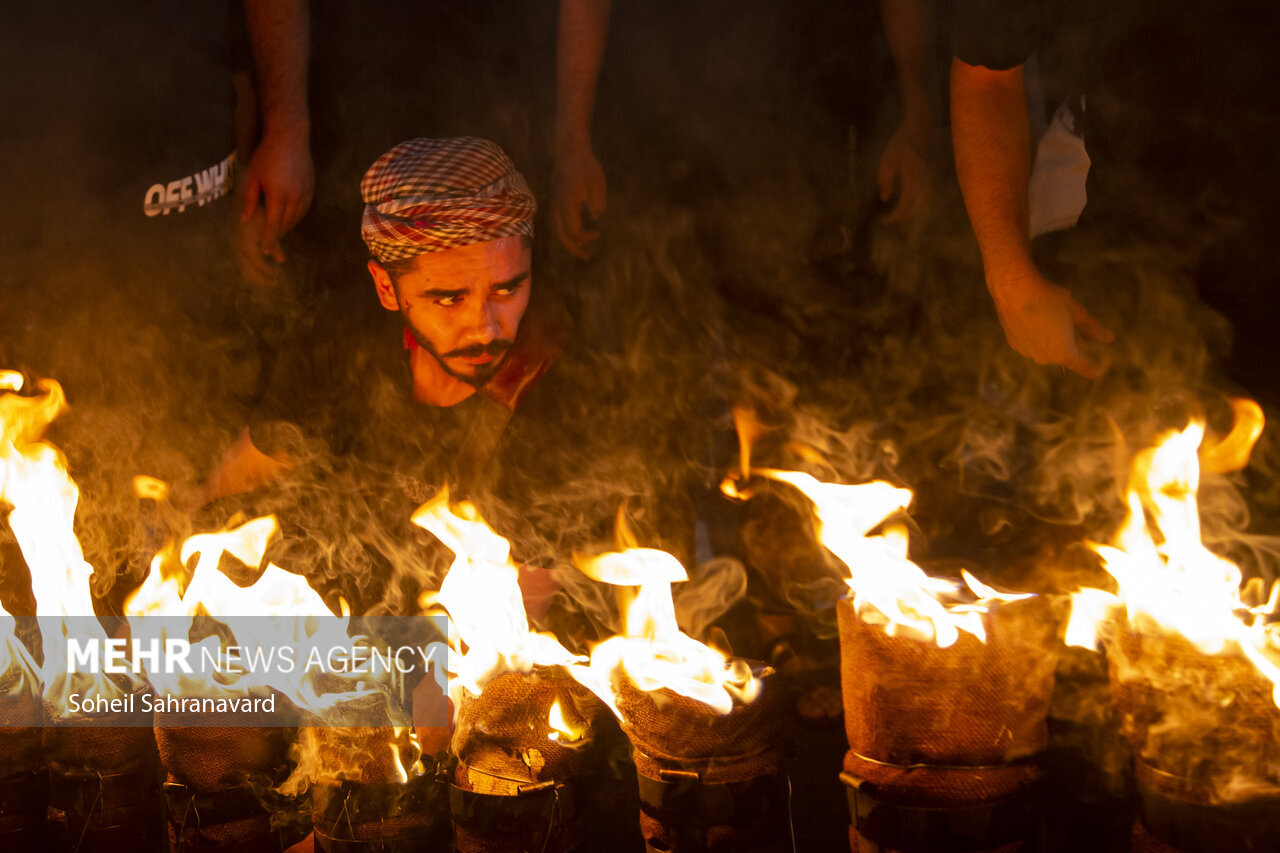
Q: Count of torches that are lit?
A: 8